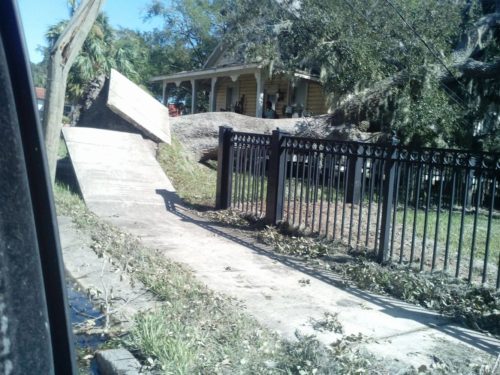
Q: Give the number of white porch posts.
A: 4